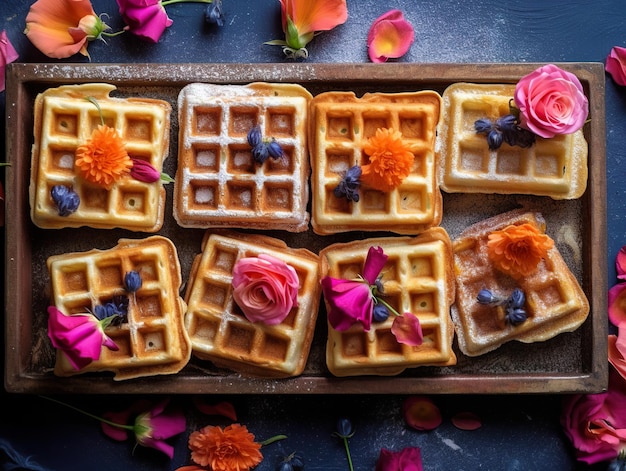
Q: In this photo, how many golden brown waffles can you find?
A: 8